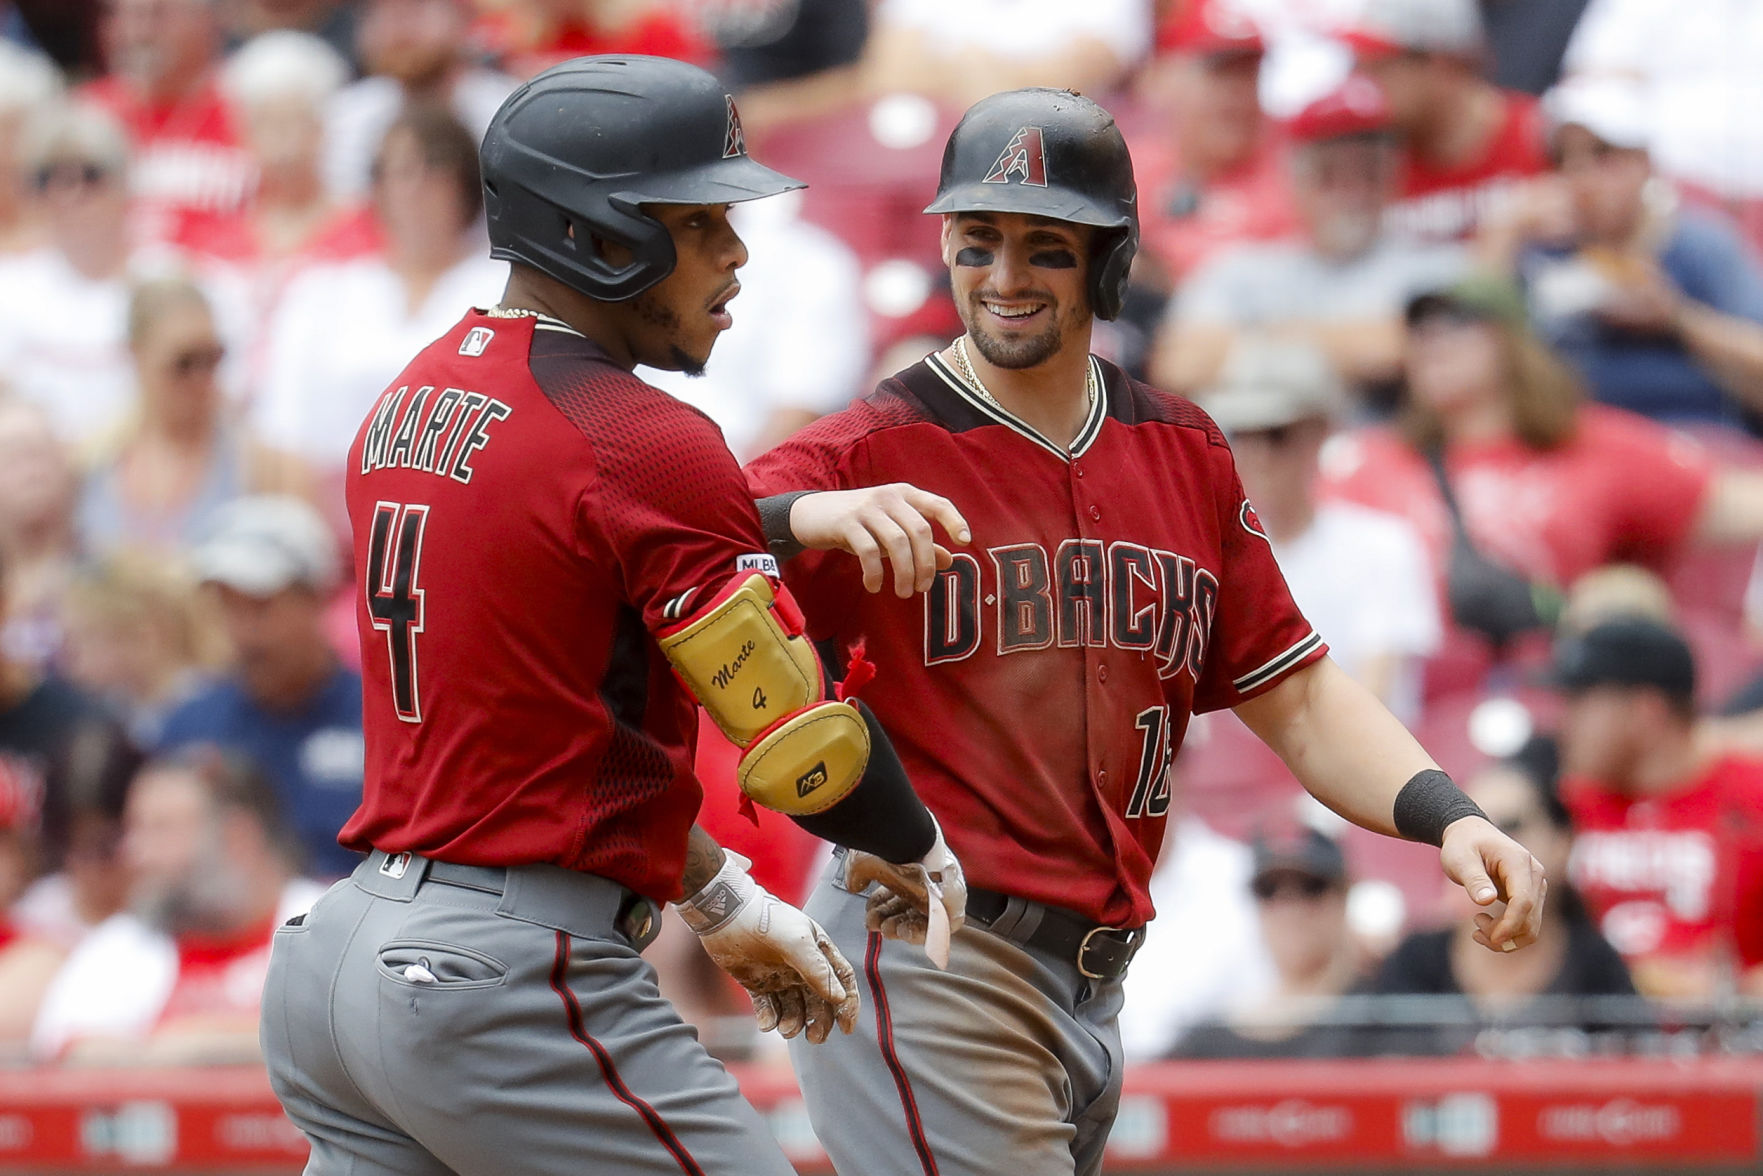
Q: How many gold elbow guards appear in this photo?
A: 1